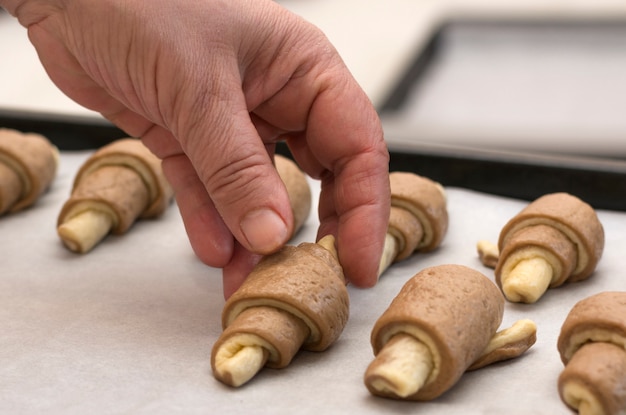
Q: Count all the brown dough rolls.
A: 8